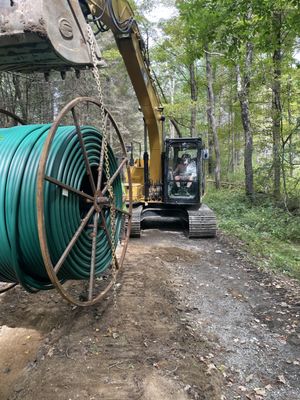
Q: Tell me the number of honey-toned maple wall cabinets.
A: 0